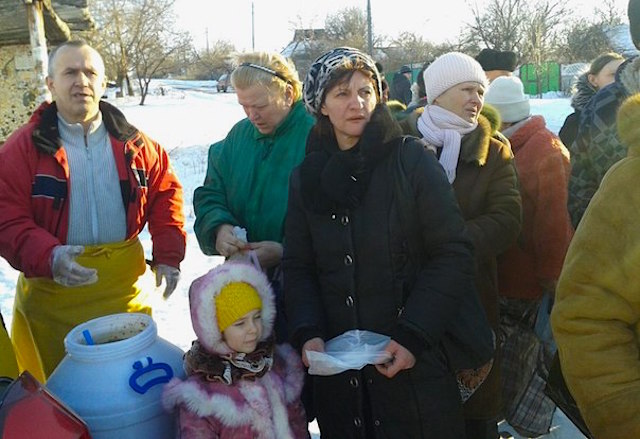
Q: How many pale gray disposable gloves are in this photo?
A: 2